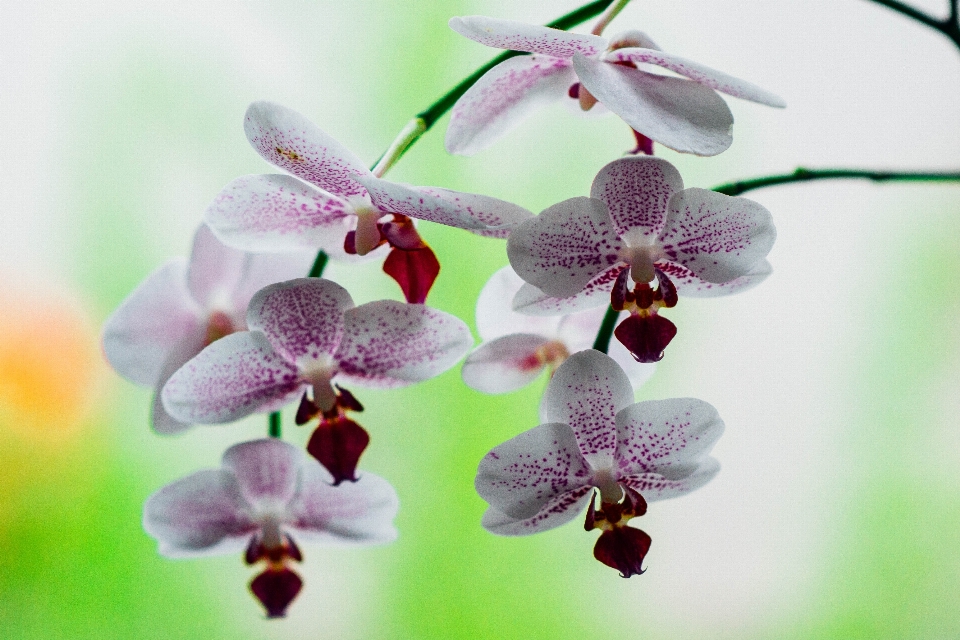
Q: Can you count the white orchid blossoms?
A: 8